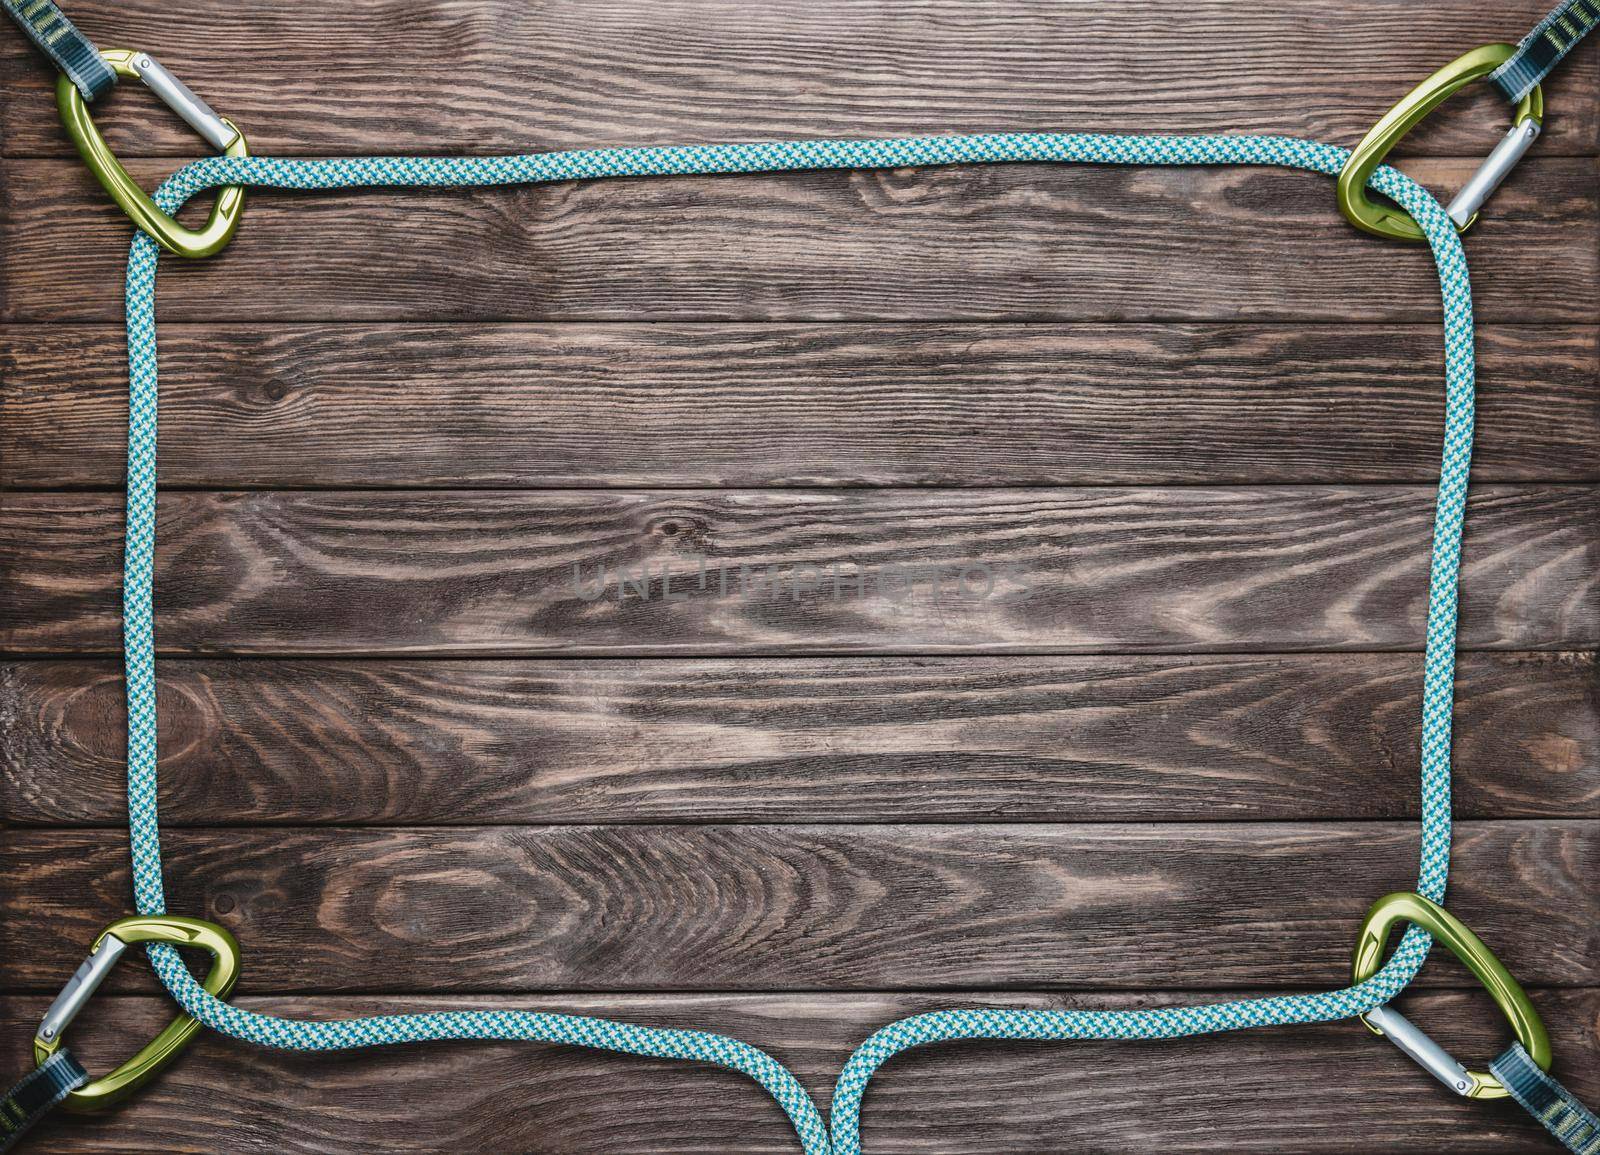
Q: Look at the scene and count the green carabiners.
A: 4